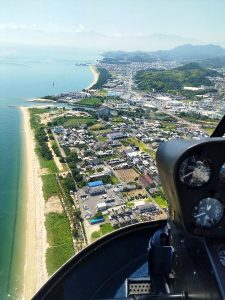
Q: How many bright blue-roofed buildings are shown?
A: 2